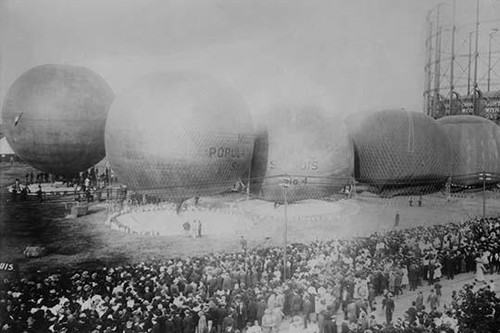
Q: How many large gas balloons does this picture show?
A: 5